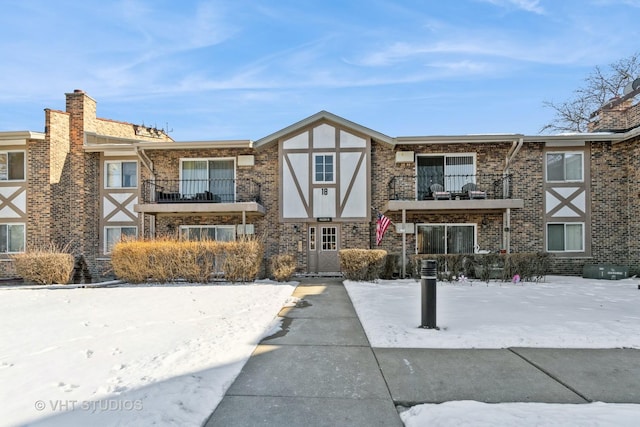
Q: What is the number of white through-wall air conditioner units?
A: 4